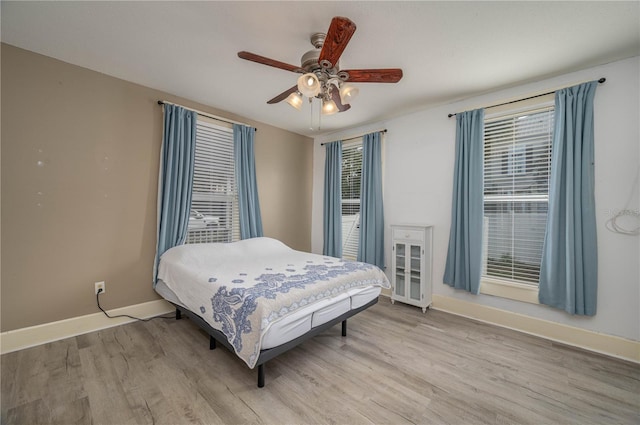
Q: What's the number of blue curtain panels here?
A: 6